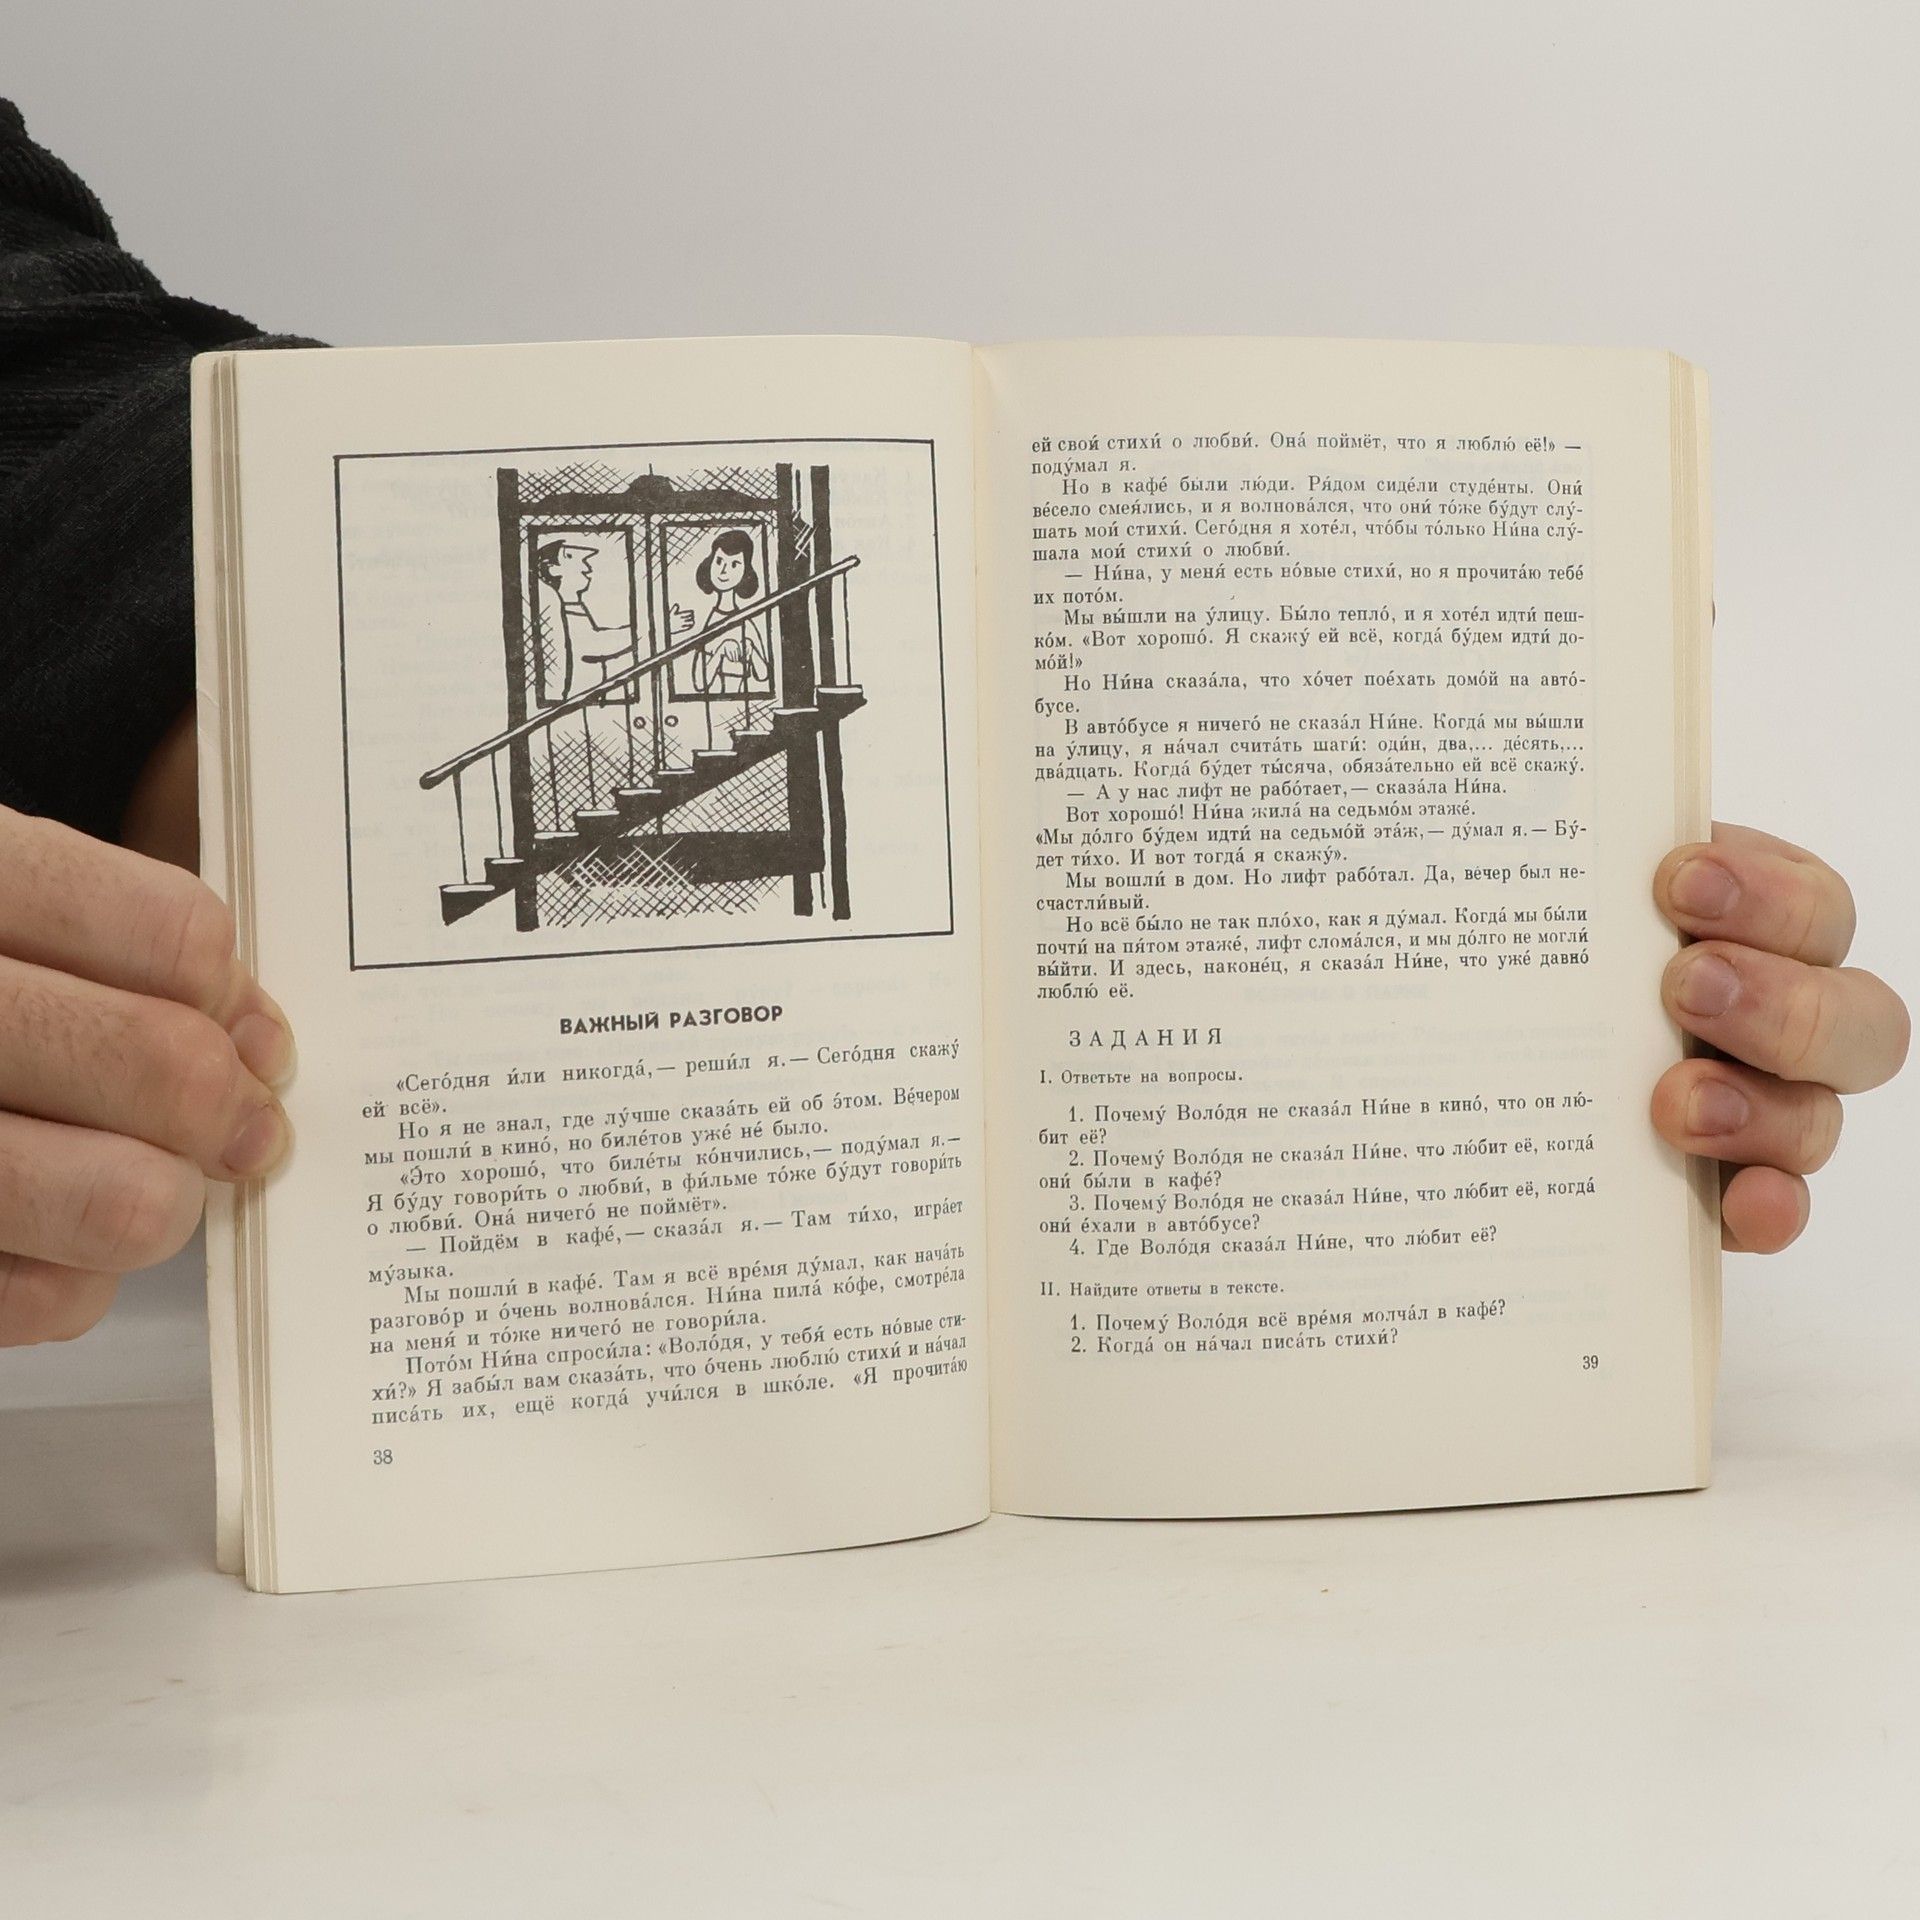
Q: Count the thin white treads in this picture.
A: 10